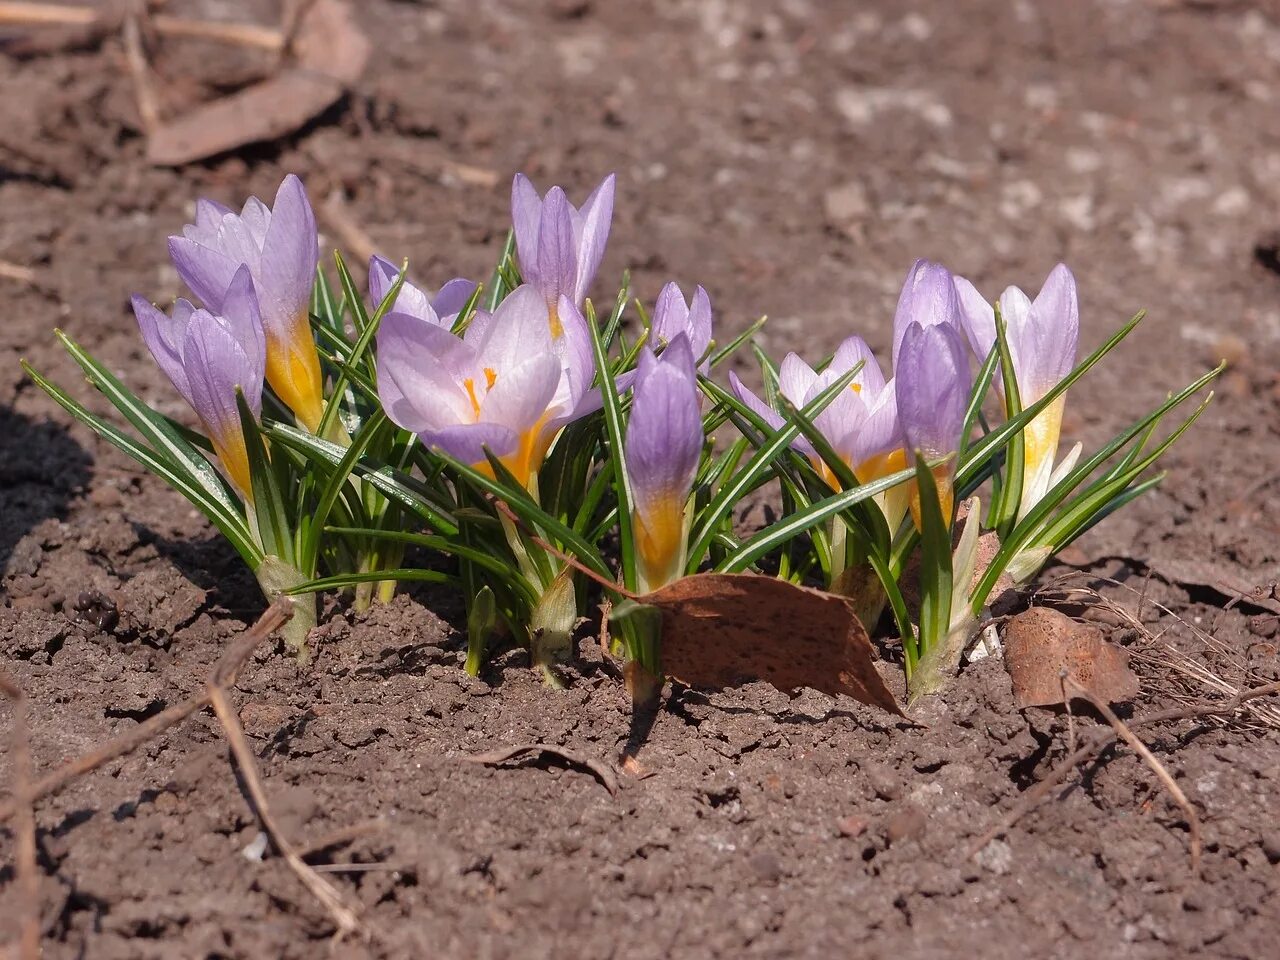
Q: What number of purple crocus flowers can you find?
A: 11